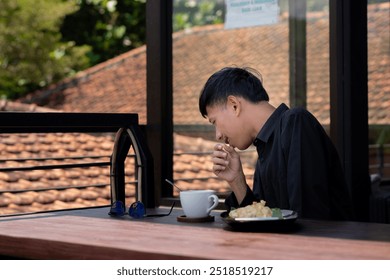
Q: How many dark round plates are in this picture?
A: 1